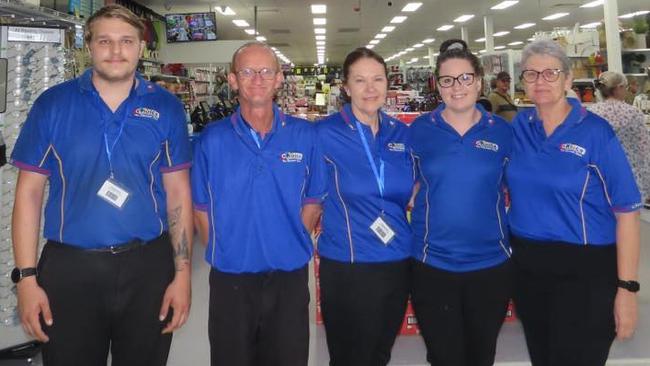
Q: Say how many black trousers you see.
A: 5